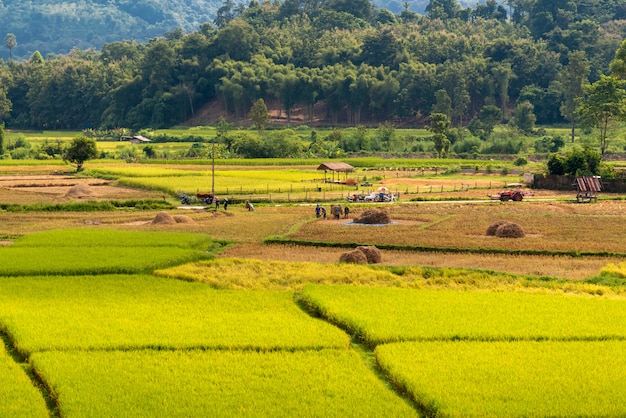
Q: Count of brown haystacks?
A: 8